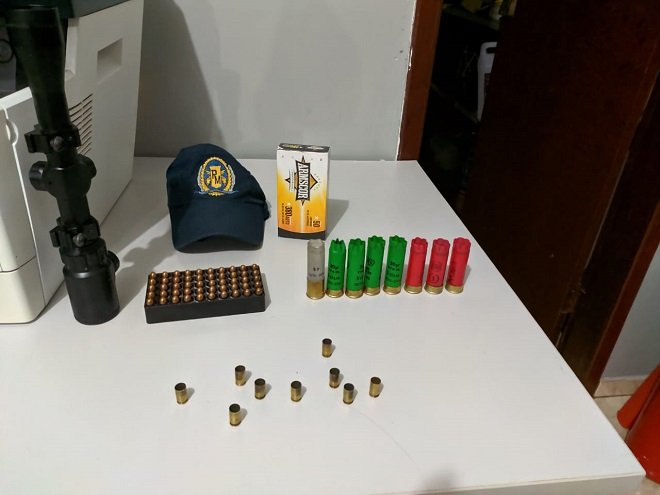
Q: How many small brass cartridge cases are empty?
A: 9